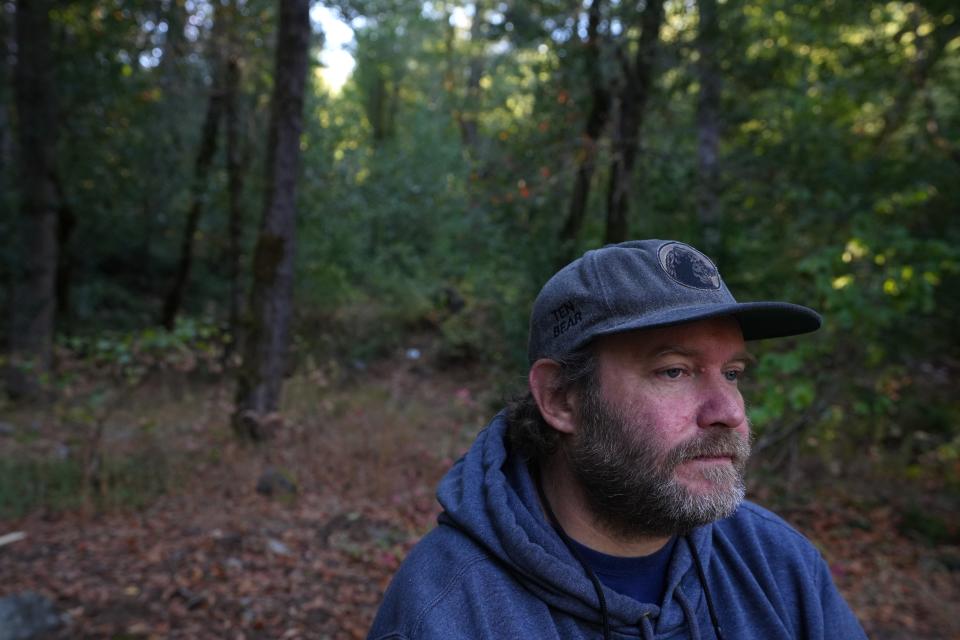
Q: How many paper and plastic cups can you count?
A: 0